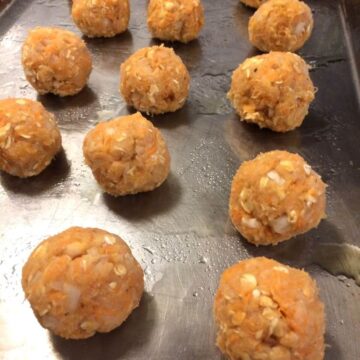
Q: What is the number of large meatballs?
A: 12